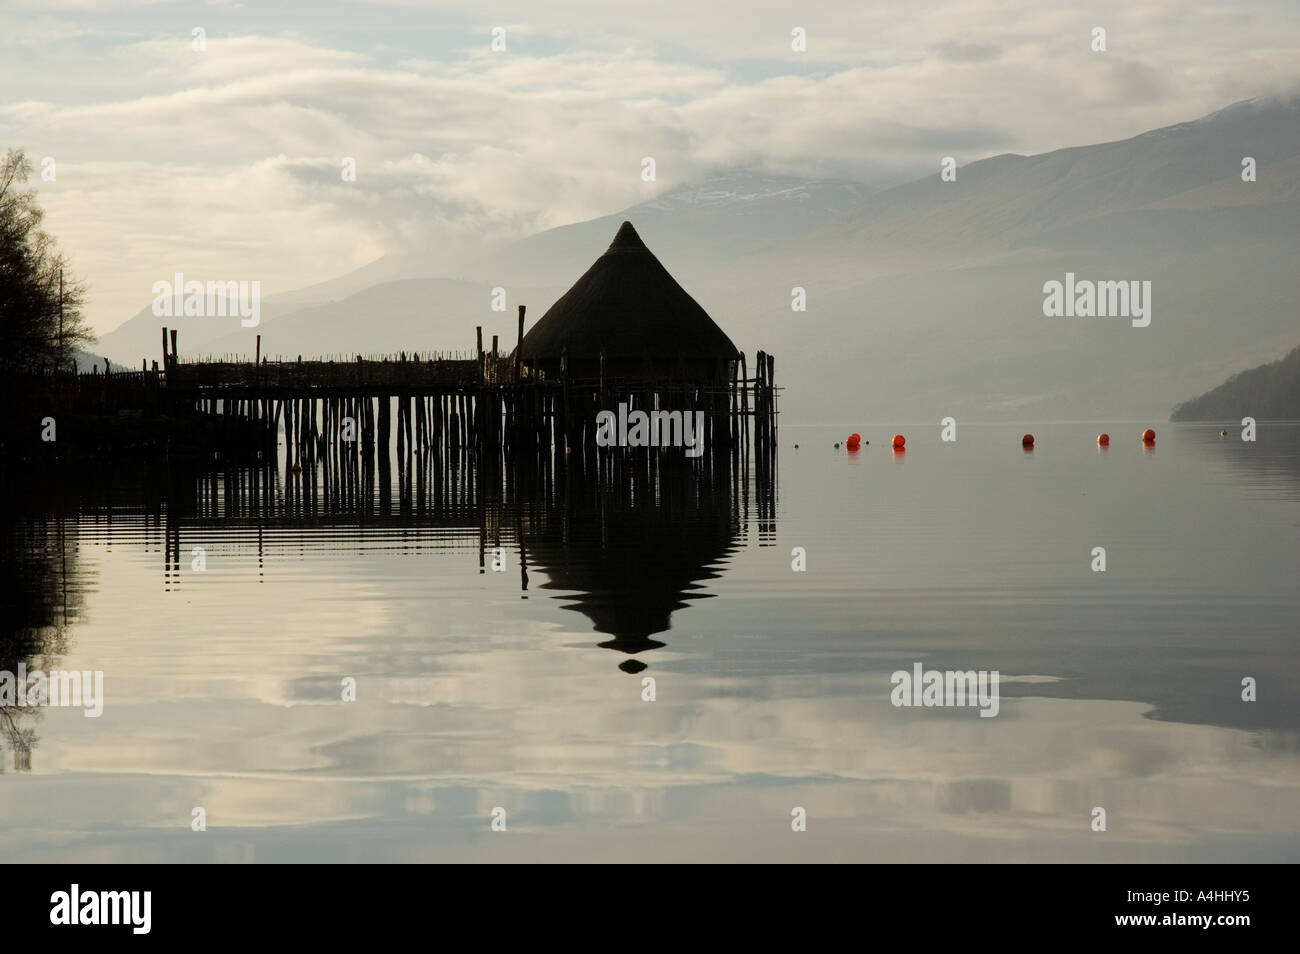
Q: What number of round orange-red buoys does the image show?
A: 6